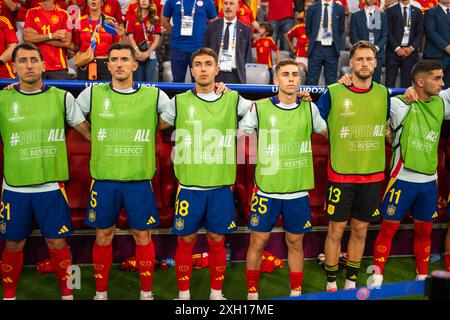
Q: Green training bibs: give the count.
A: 6